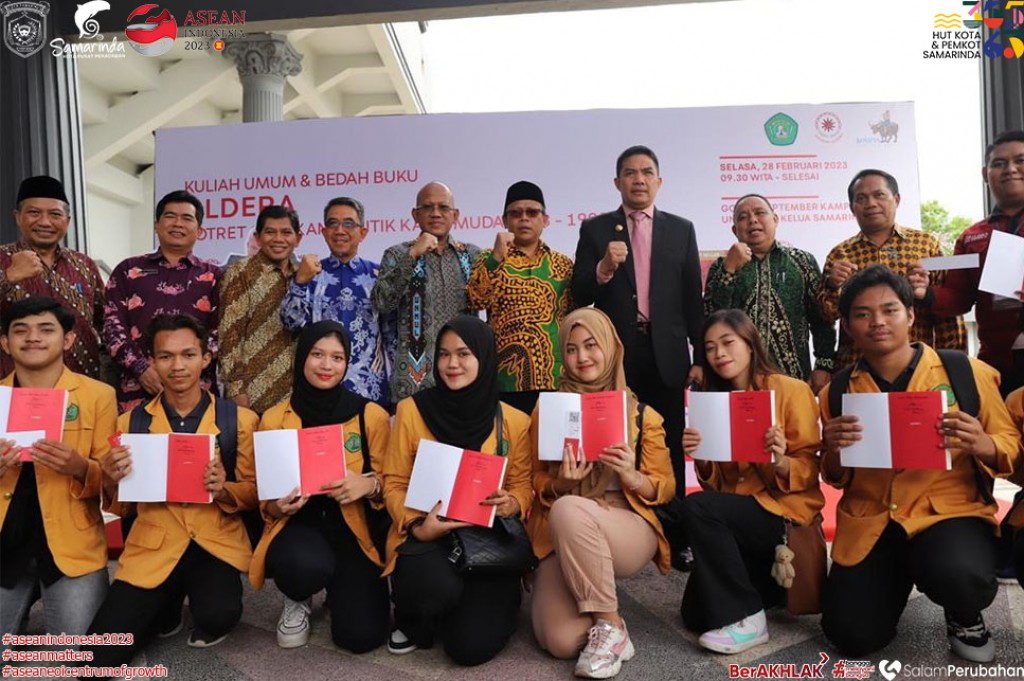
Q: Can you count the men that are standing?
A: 10